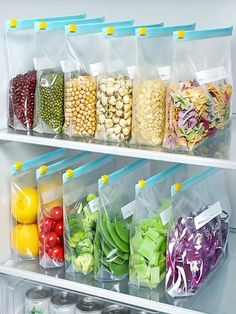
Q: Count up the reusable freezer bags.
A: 12